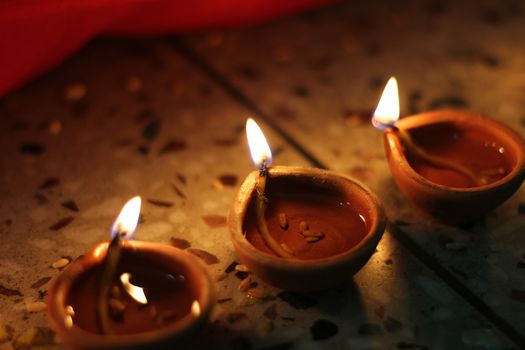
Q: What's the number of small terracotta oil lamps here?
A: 3